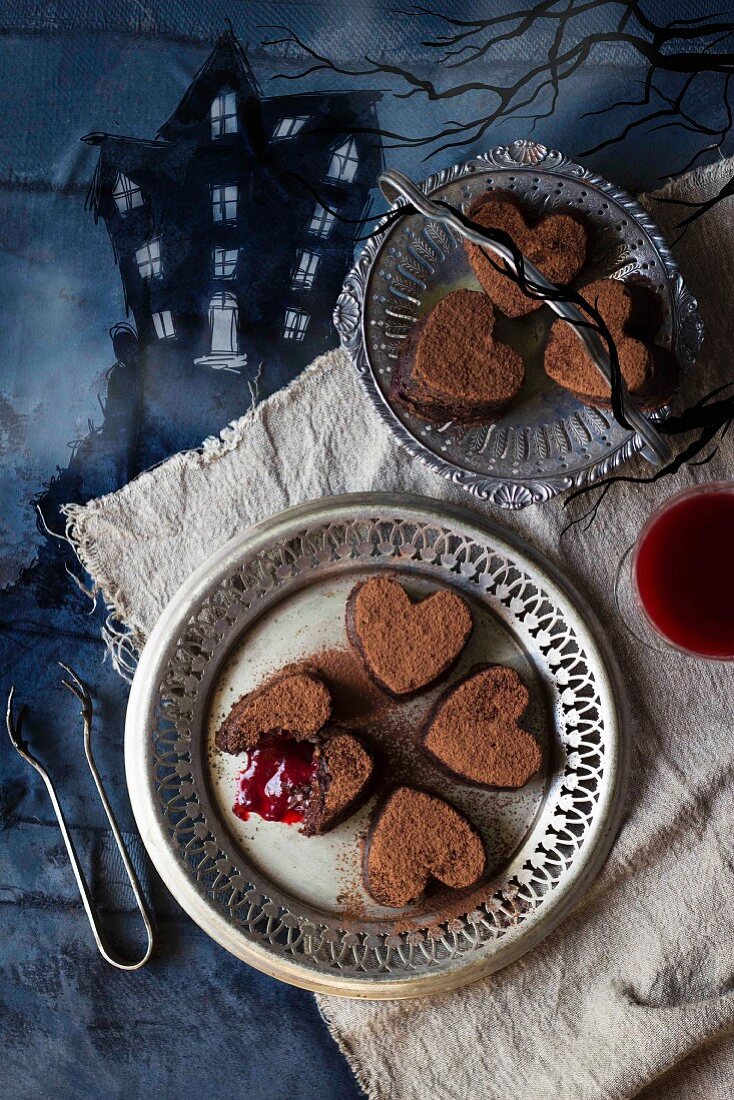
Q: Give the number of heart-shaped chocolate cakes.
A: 7